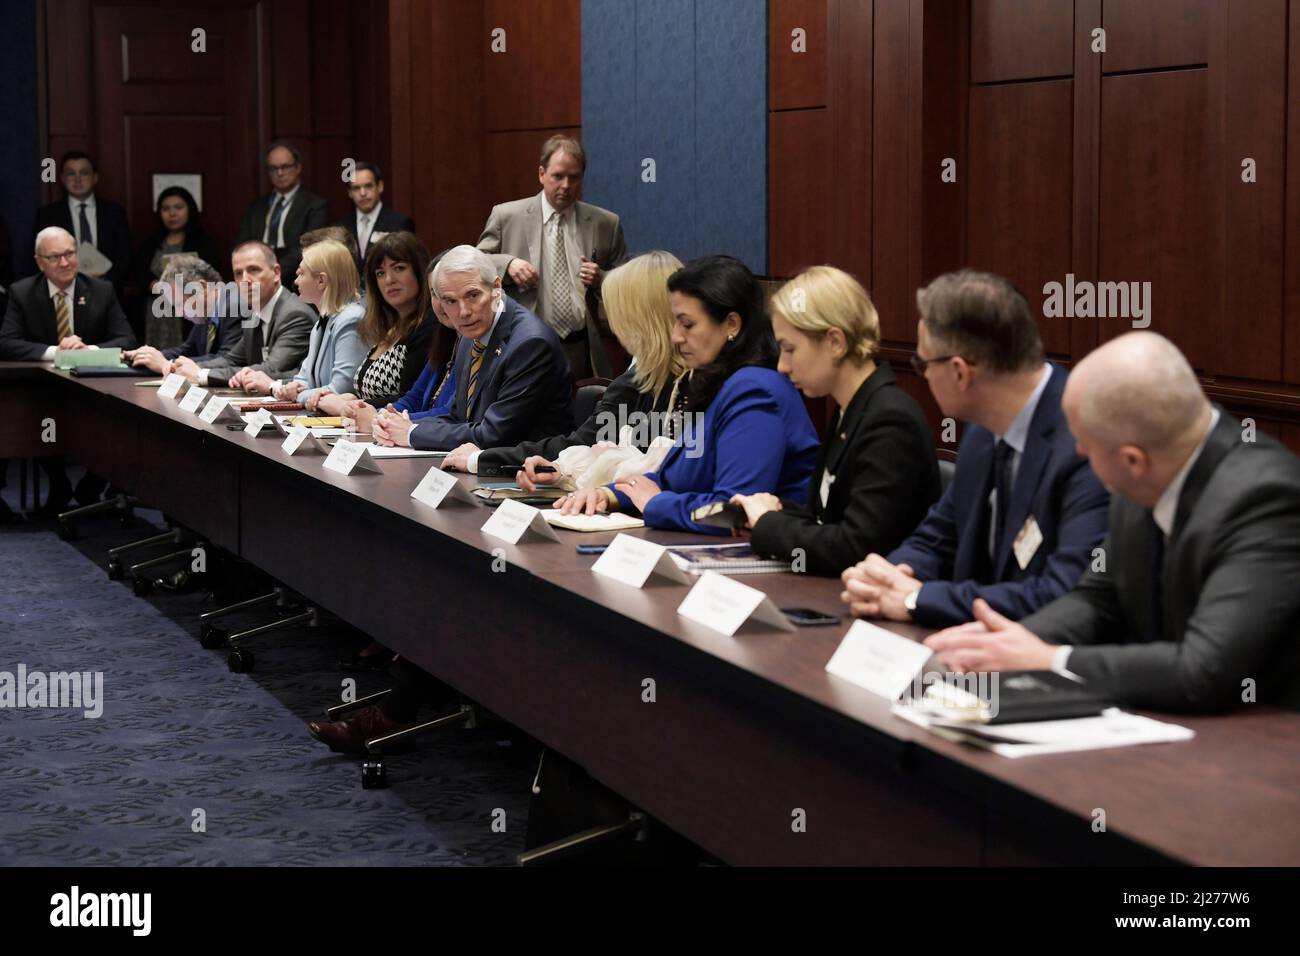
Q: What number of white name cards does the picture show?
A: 11